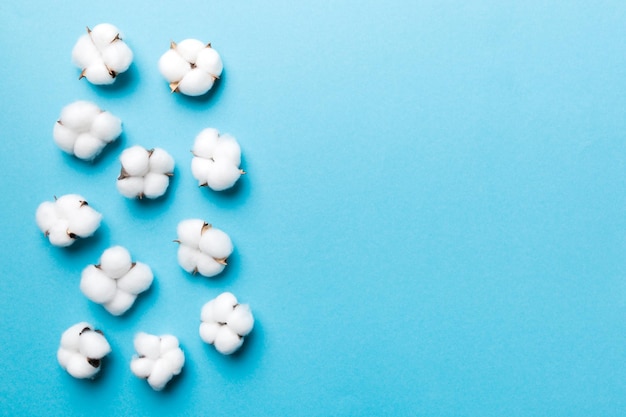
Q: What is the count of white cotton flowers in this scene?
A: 11